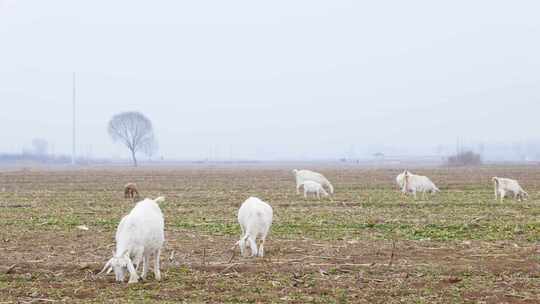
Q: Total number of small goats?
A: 1